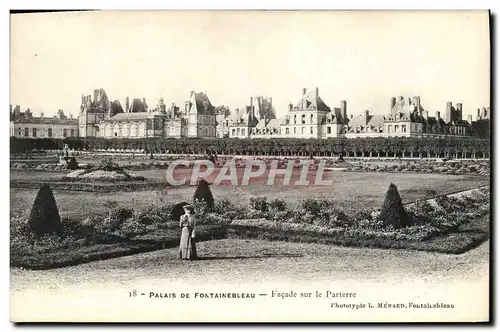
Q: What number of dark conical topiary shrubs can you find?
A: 3